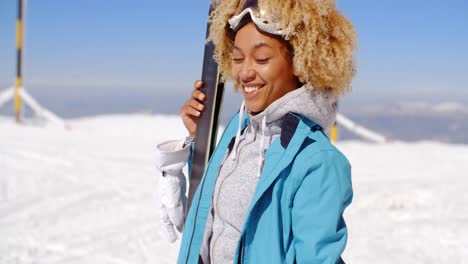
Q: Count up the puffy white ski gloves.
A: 1